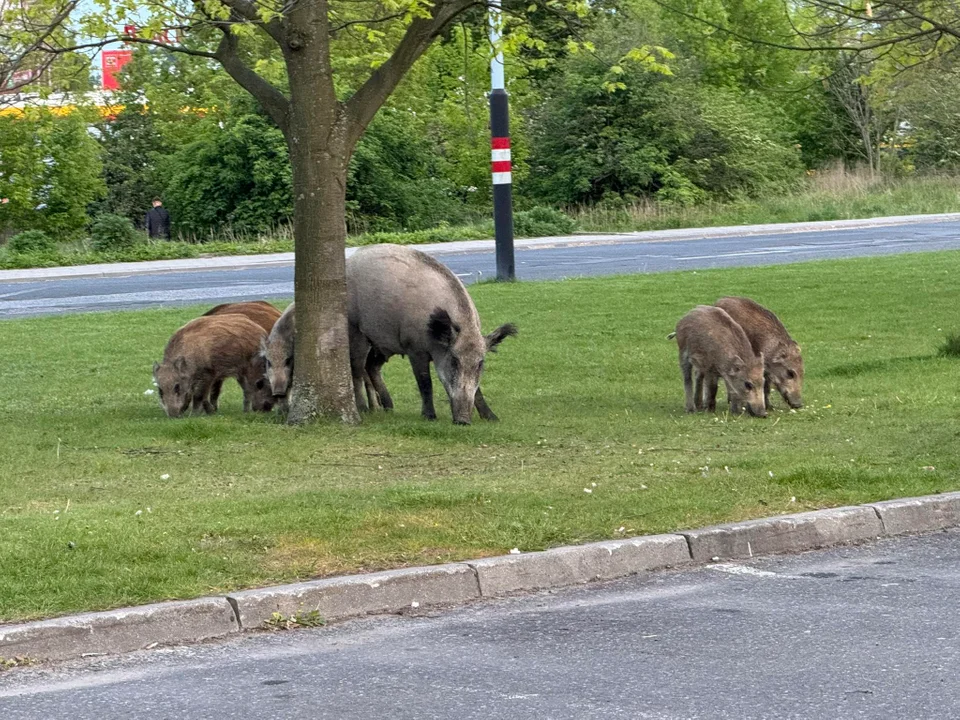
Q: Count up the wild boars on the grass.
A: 6